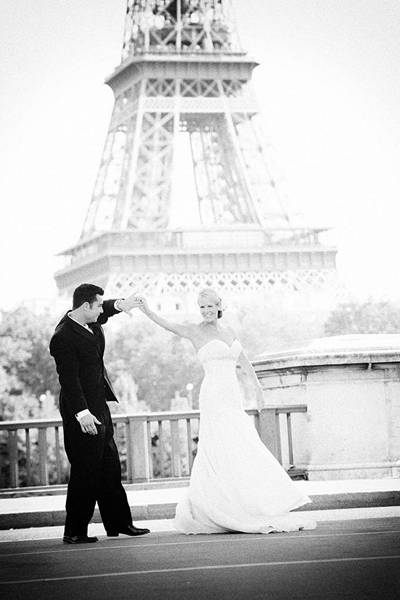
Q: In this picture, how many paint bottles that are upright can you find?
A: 0